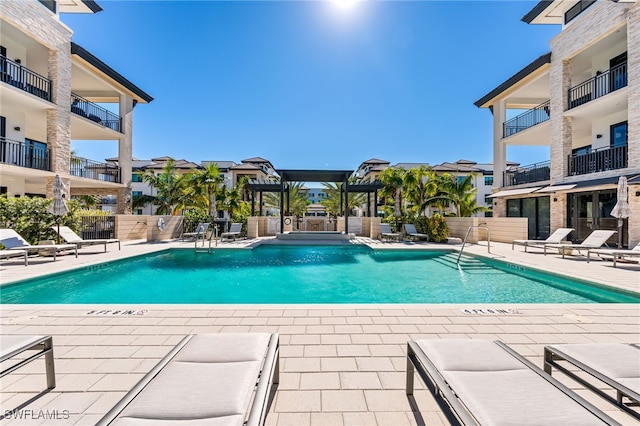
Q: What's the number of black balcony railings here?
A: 8